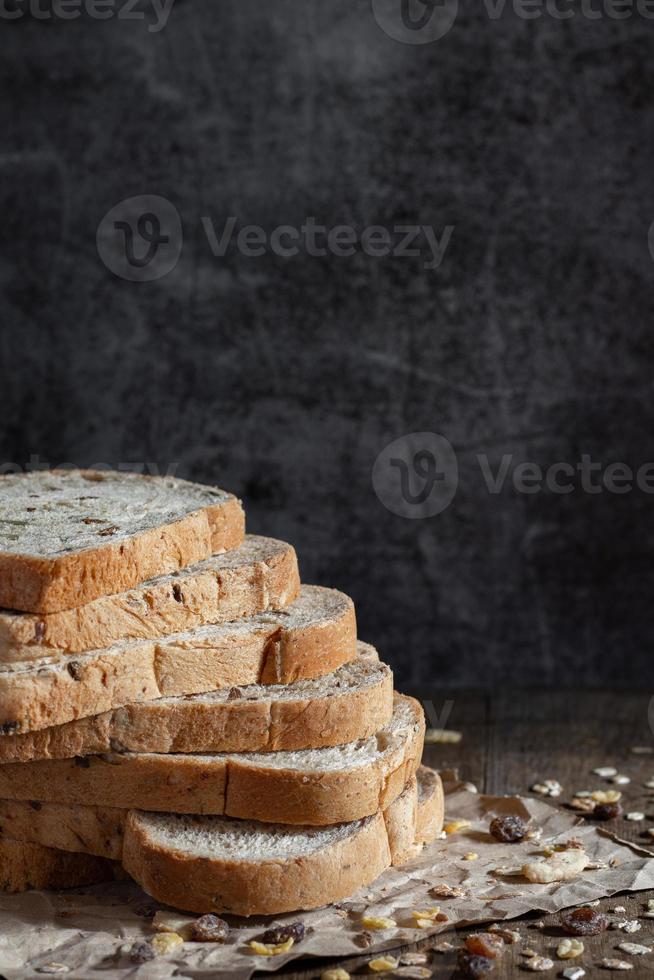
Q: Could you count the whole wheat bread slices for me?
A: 7